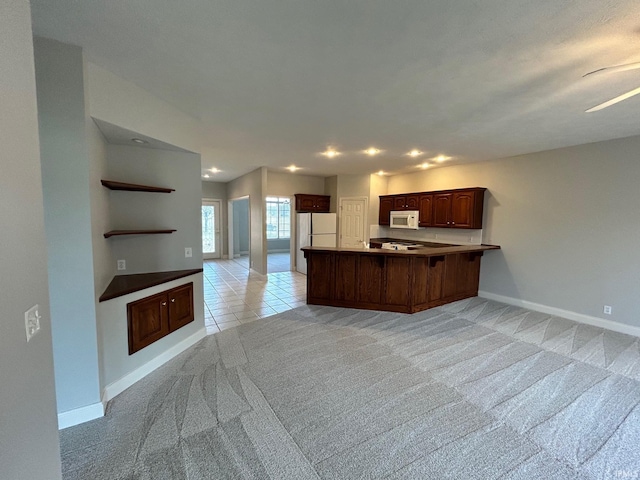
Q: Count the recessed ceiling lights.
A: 10